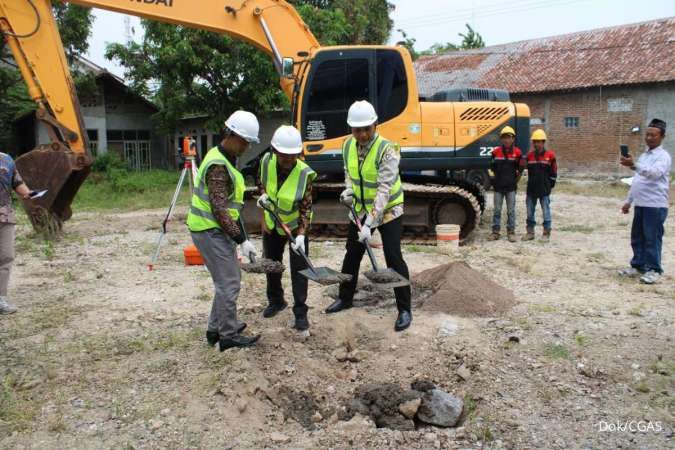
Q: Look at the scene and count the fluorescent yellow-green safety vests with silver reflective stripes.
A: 3